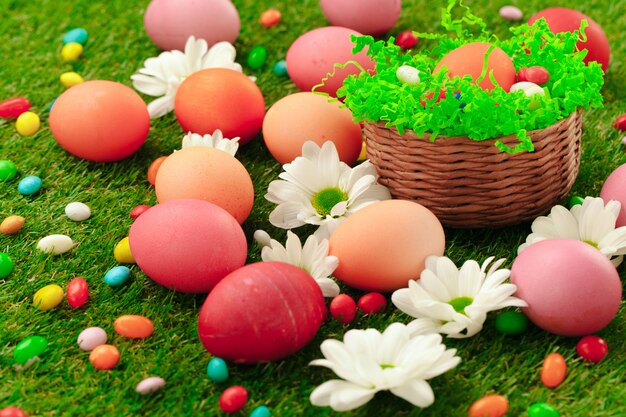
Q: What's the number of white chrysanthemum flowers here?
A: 7